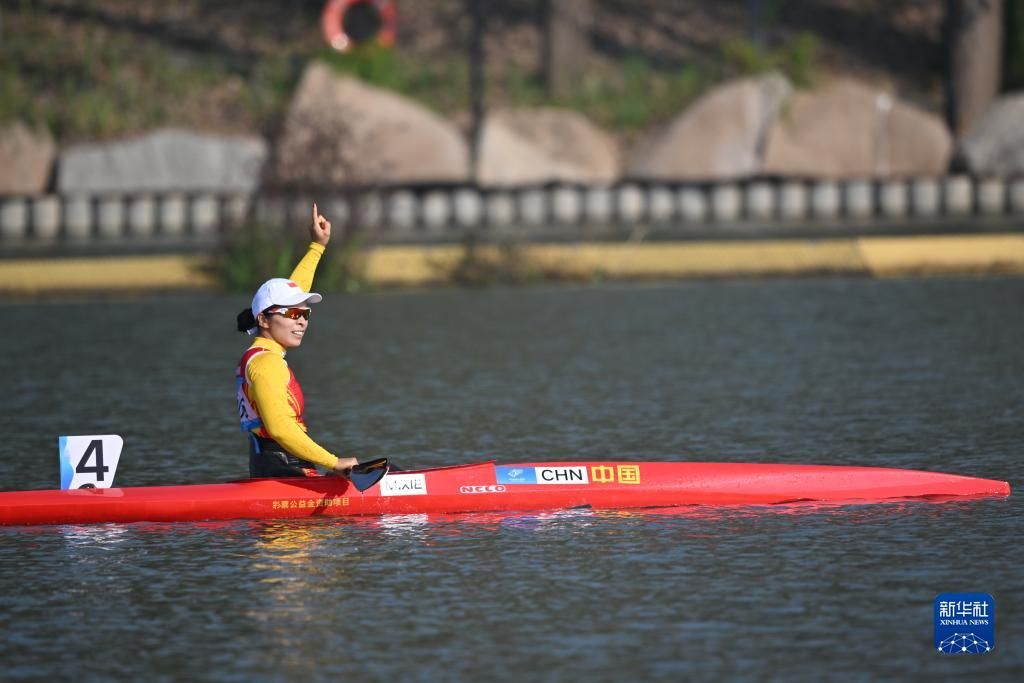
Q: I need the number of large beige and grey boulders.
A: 7